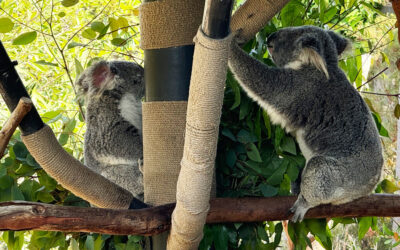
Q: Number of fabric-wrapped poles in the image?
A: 4